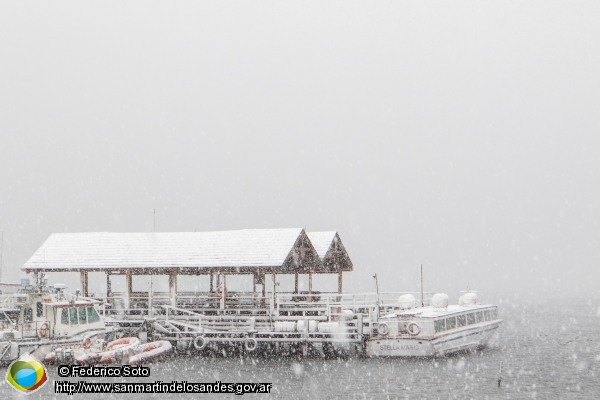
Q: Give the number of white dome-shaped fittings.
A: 3